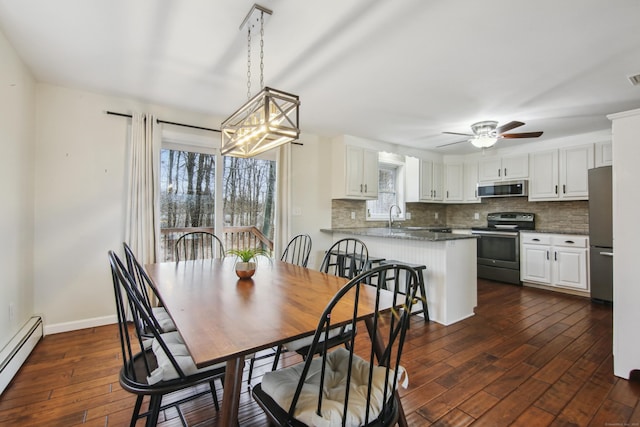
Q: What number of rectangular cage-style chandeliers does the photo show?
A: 1